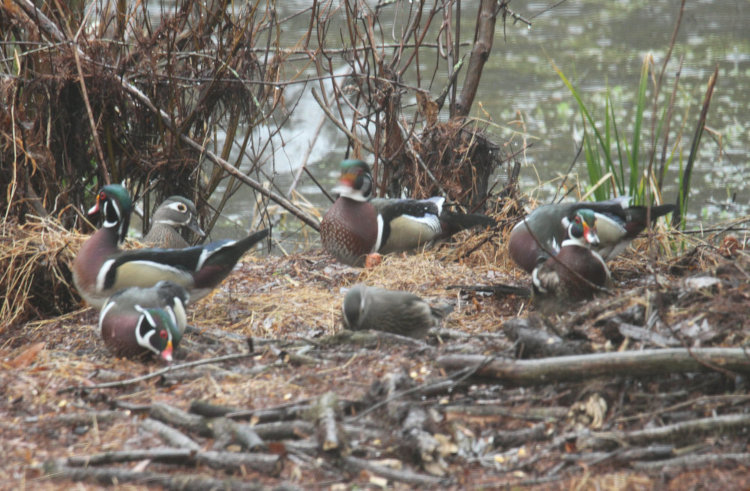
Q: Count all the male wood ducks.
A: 5